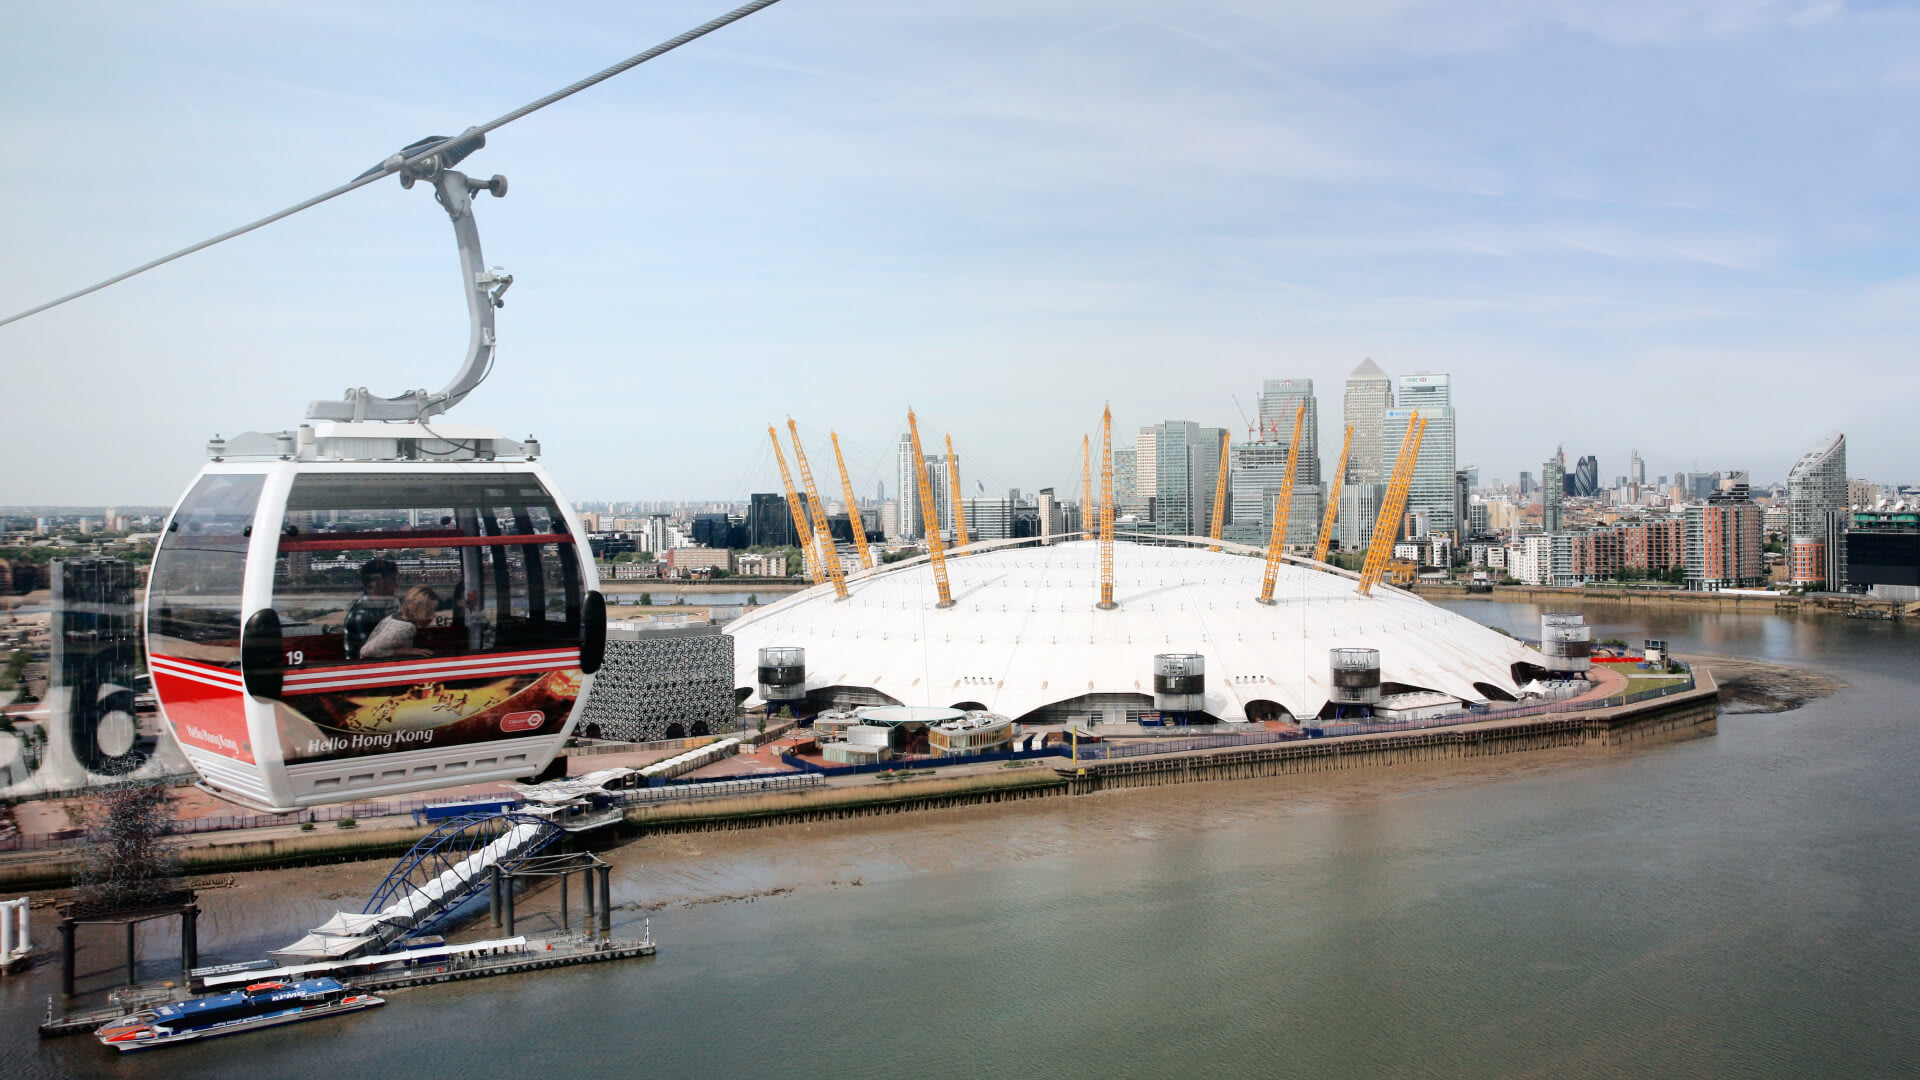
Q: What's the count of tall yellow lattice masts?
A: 12